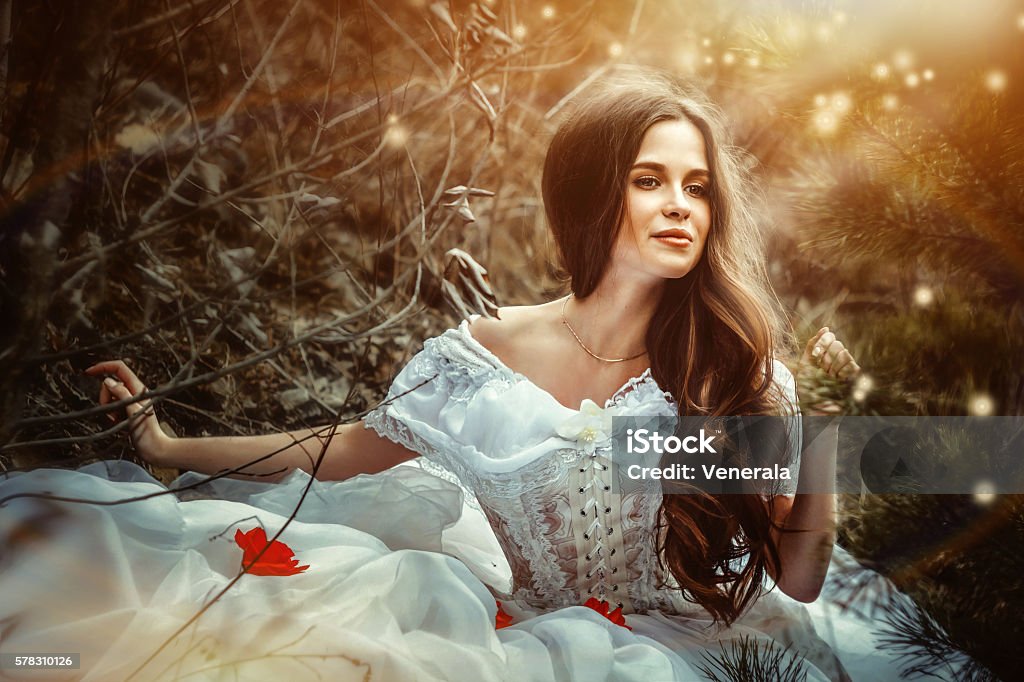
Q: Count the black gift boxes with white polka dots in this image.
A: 0